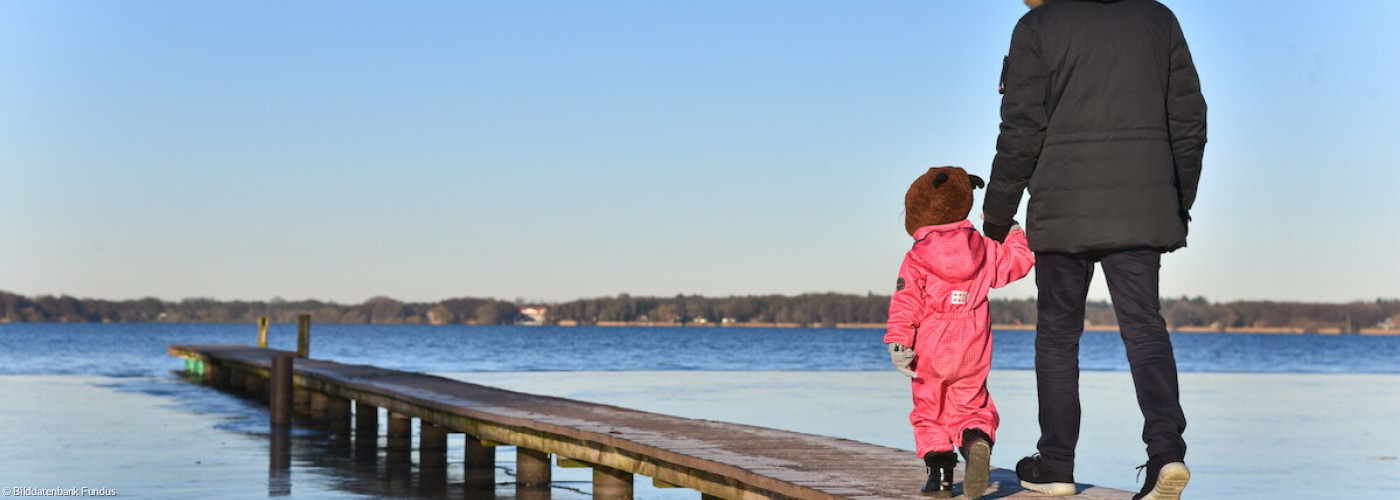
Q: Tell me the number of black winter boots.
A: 2